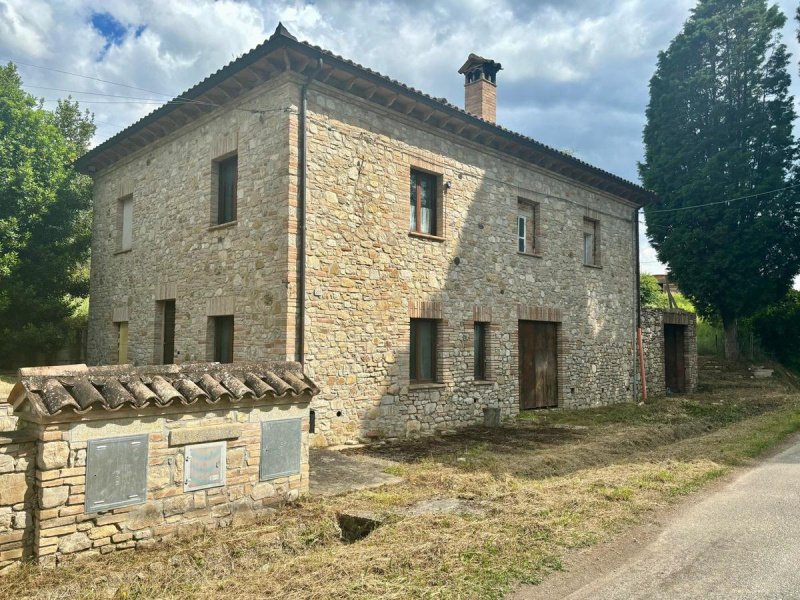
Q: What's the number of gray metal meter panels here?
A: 3